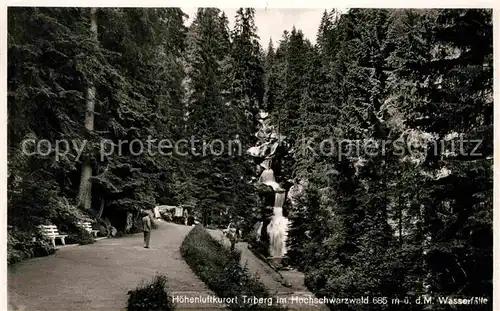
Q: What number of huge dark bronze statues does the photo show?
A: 0